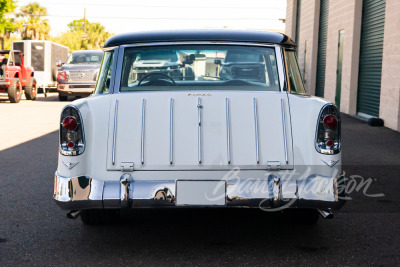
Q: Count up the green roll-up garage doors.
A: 3